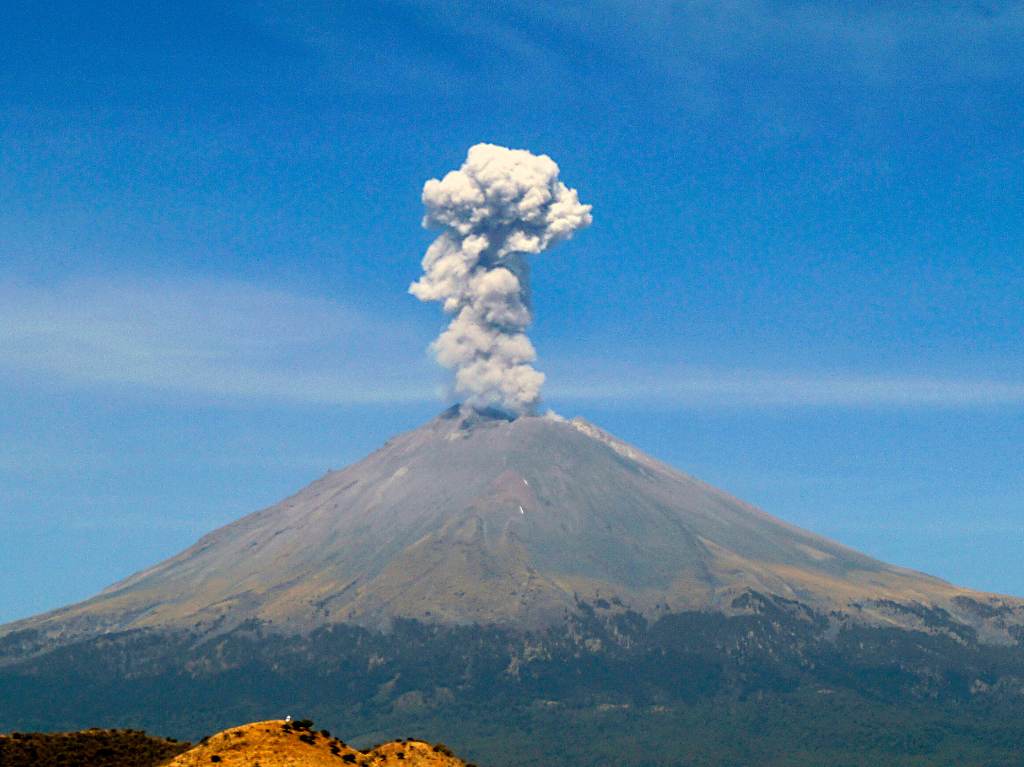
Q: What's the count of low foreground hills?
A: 3